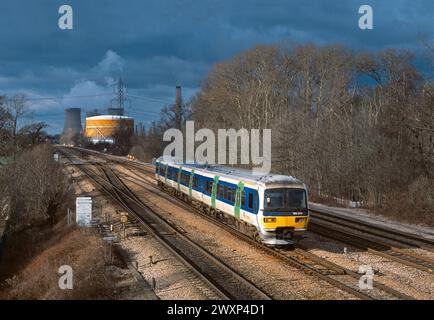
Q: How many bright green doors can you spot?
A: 6